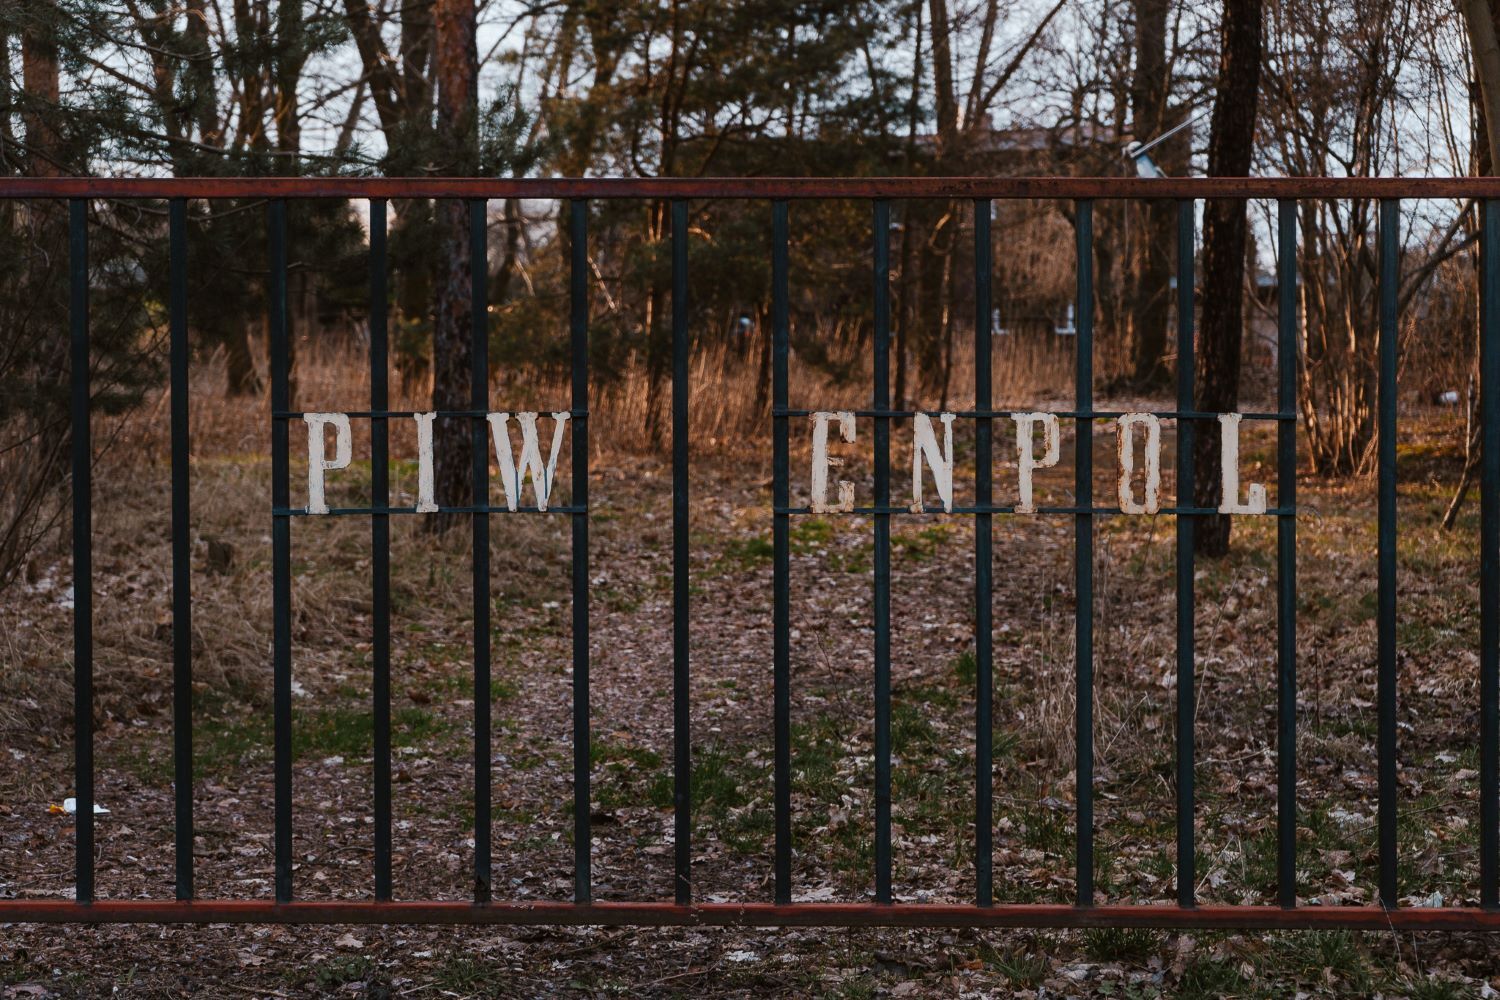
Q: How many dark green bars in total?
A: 15